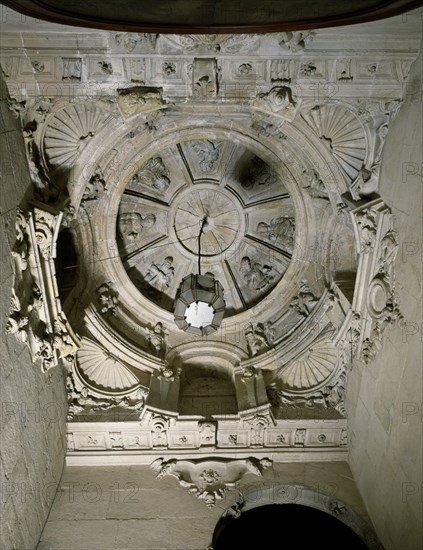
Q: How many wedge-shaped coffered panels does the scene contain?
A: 8